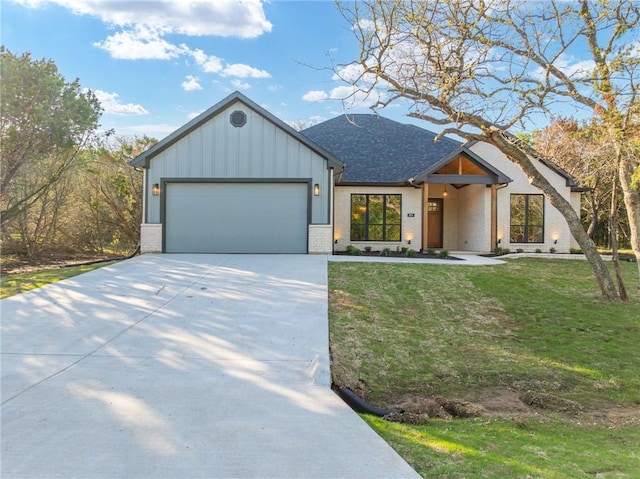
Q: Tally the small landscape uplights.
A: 4